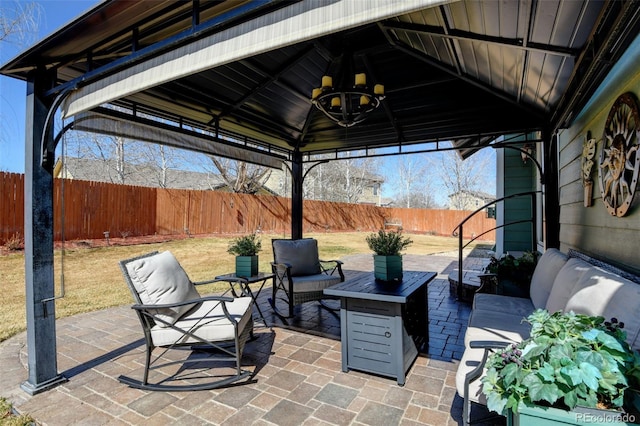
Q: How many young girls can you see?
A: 0